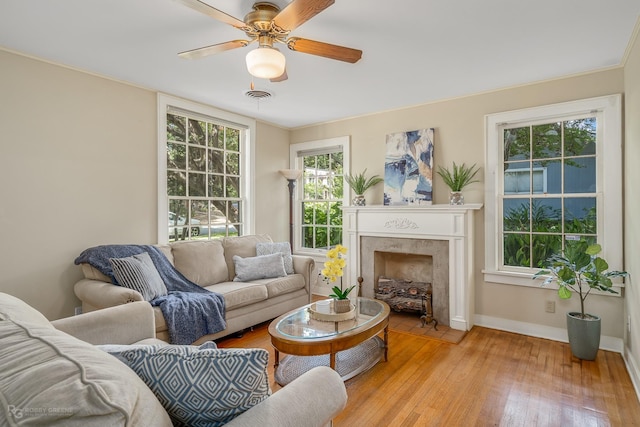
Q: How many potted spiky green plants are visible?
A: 2